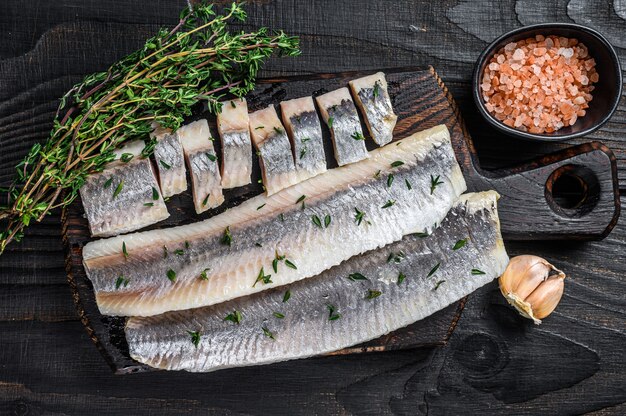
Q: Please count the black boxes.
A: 0